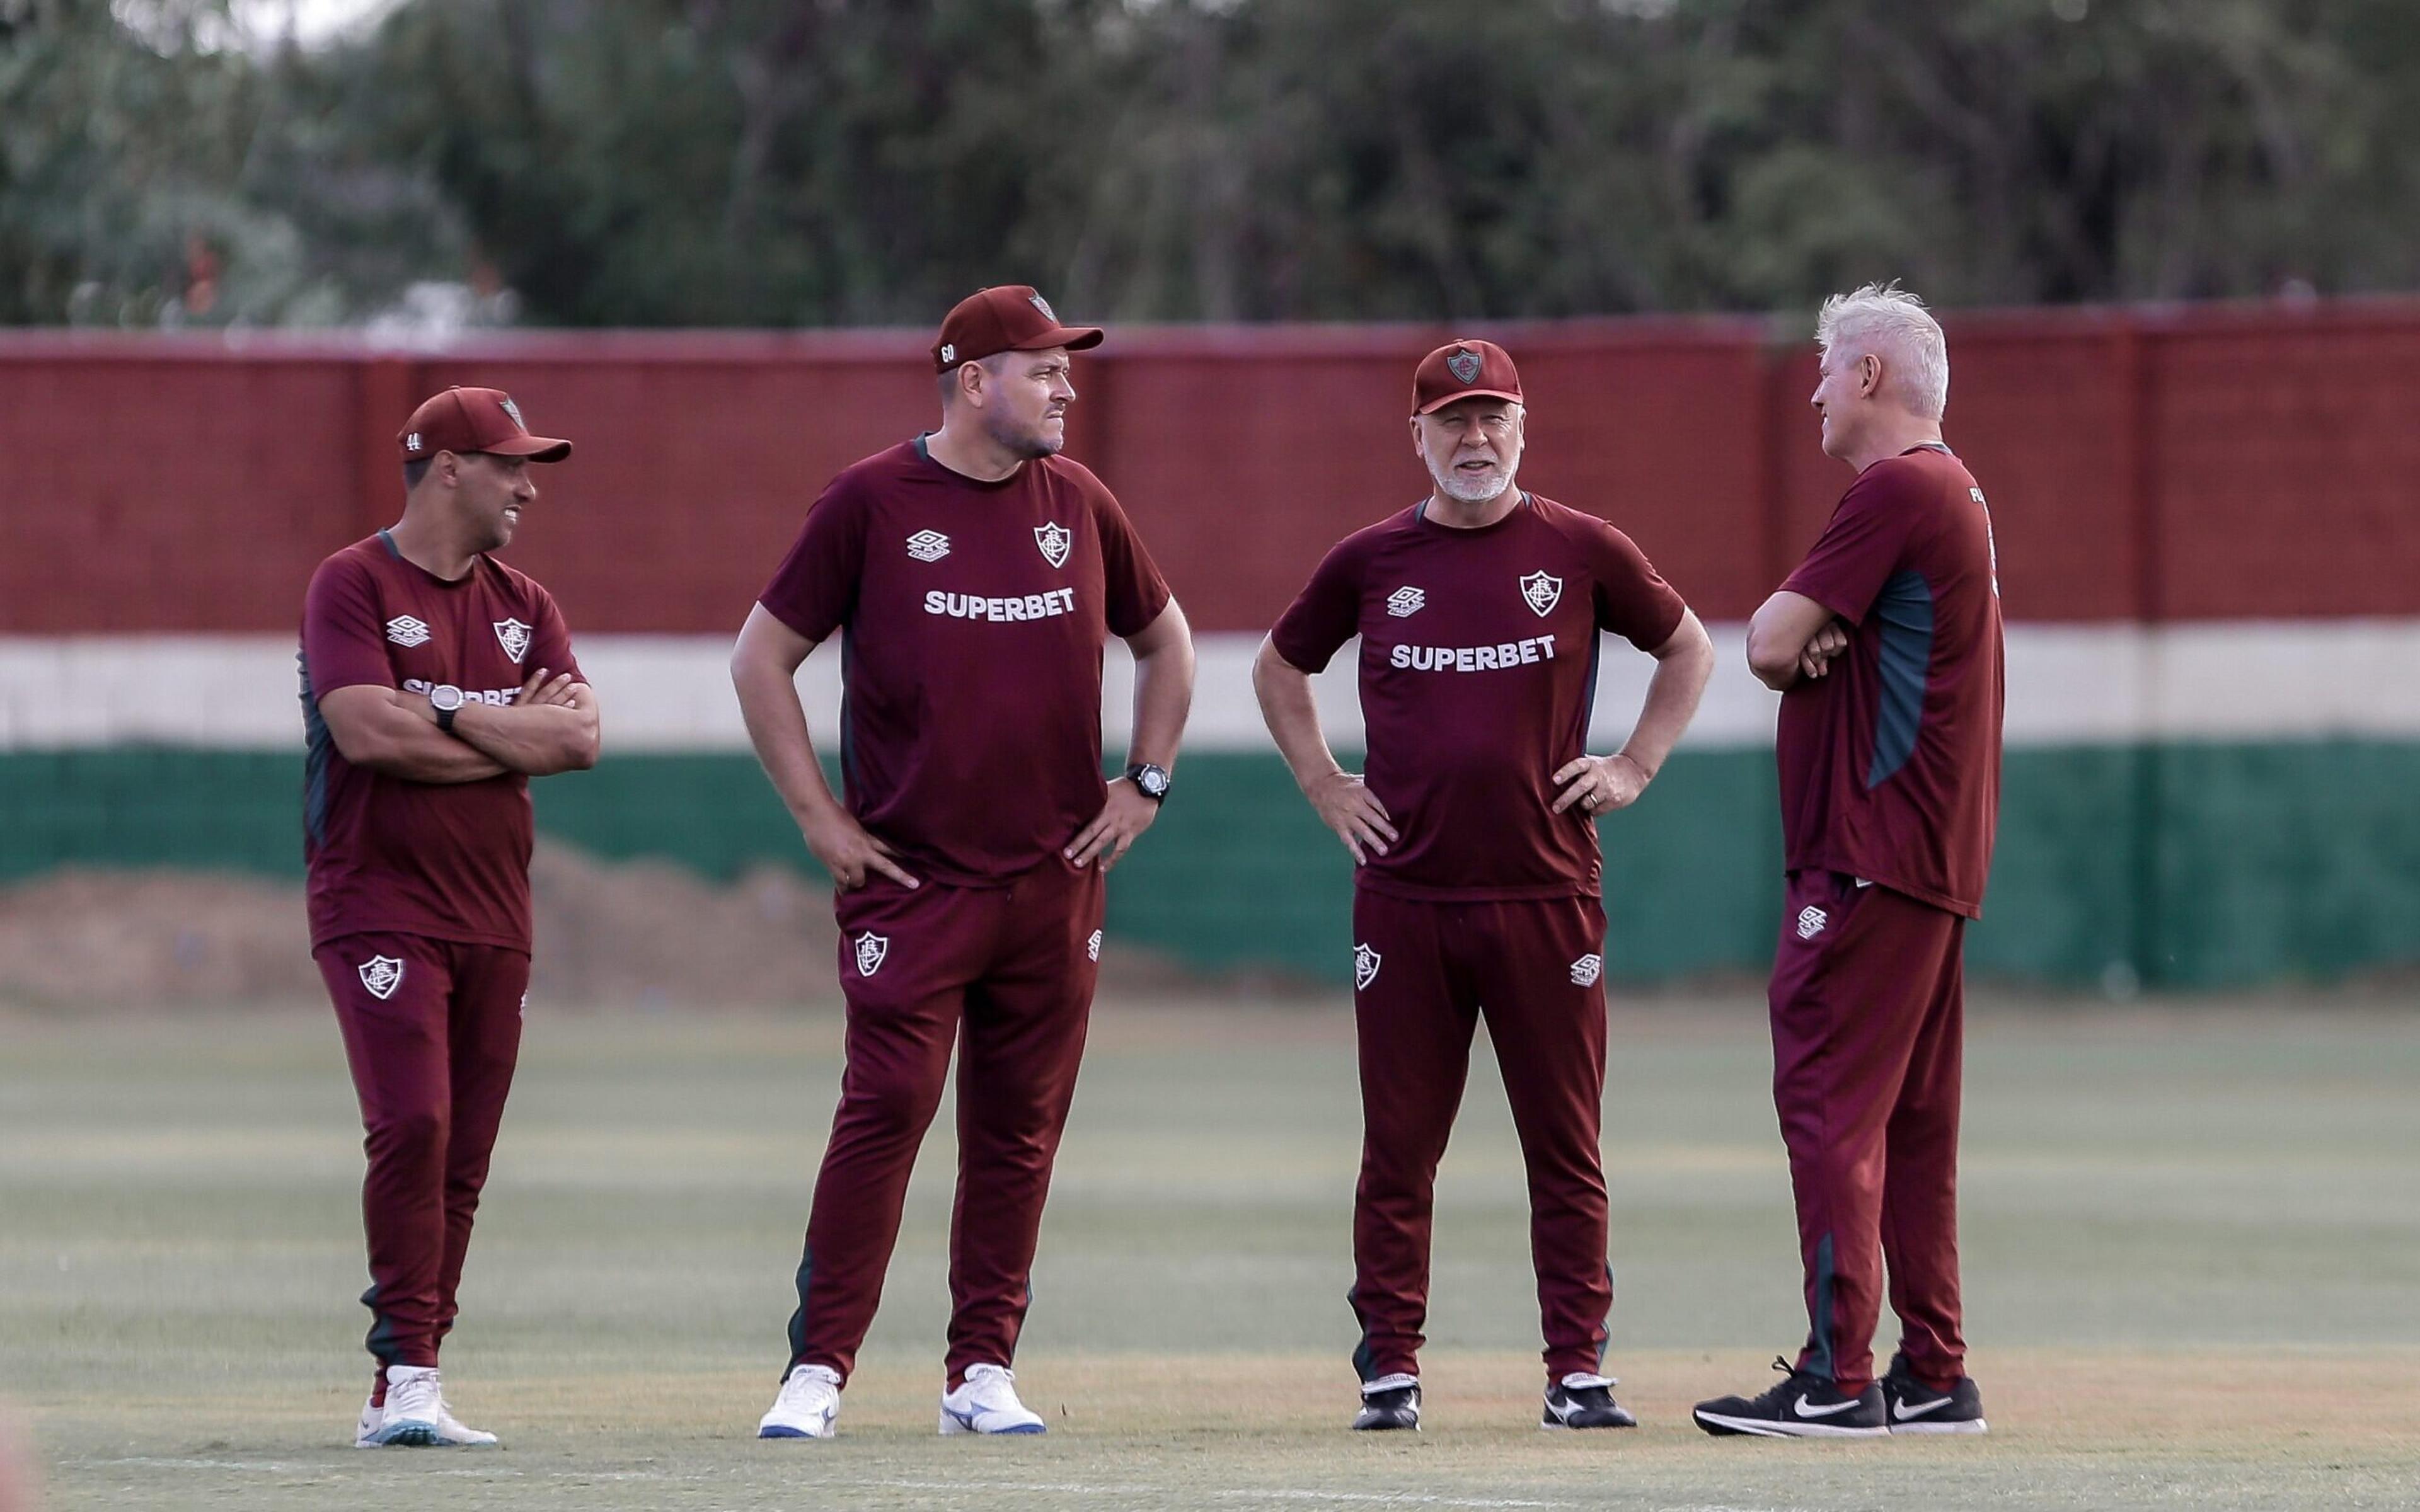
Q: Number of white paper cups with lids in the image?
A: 0